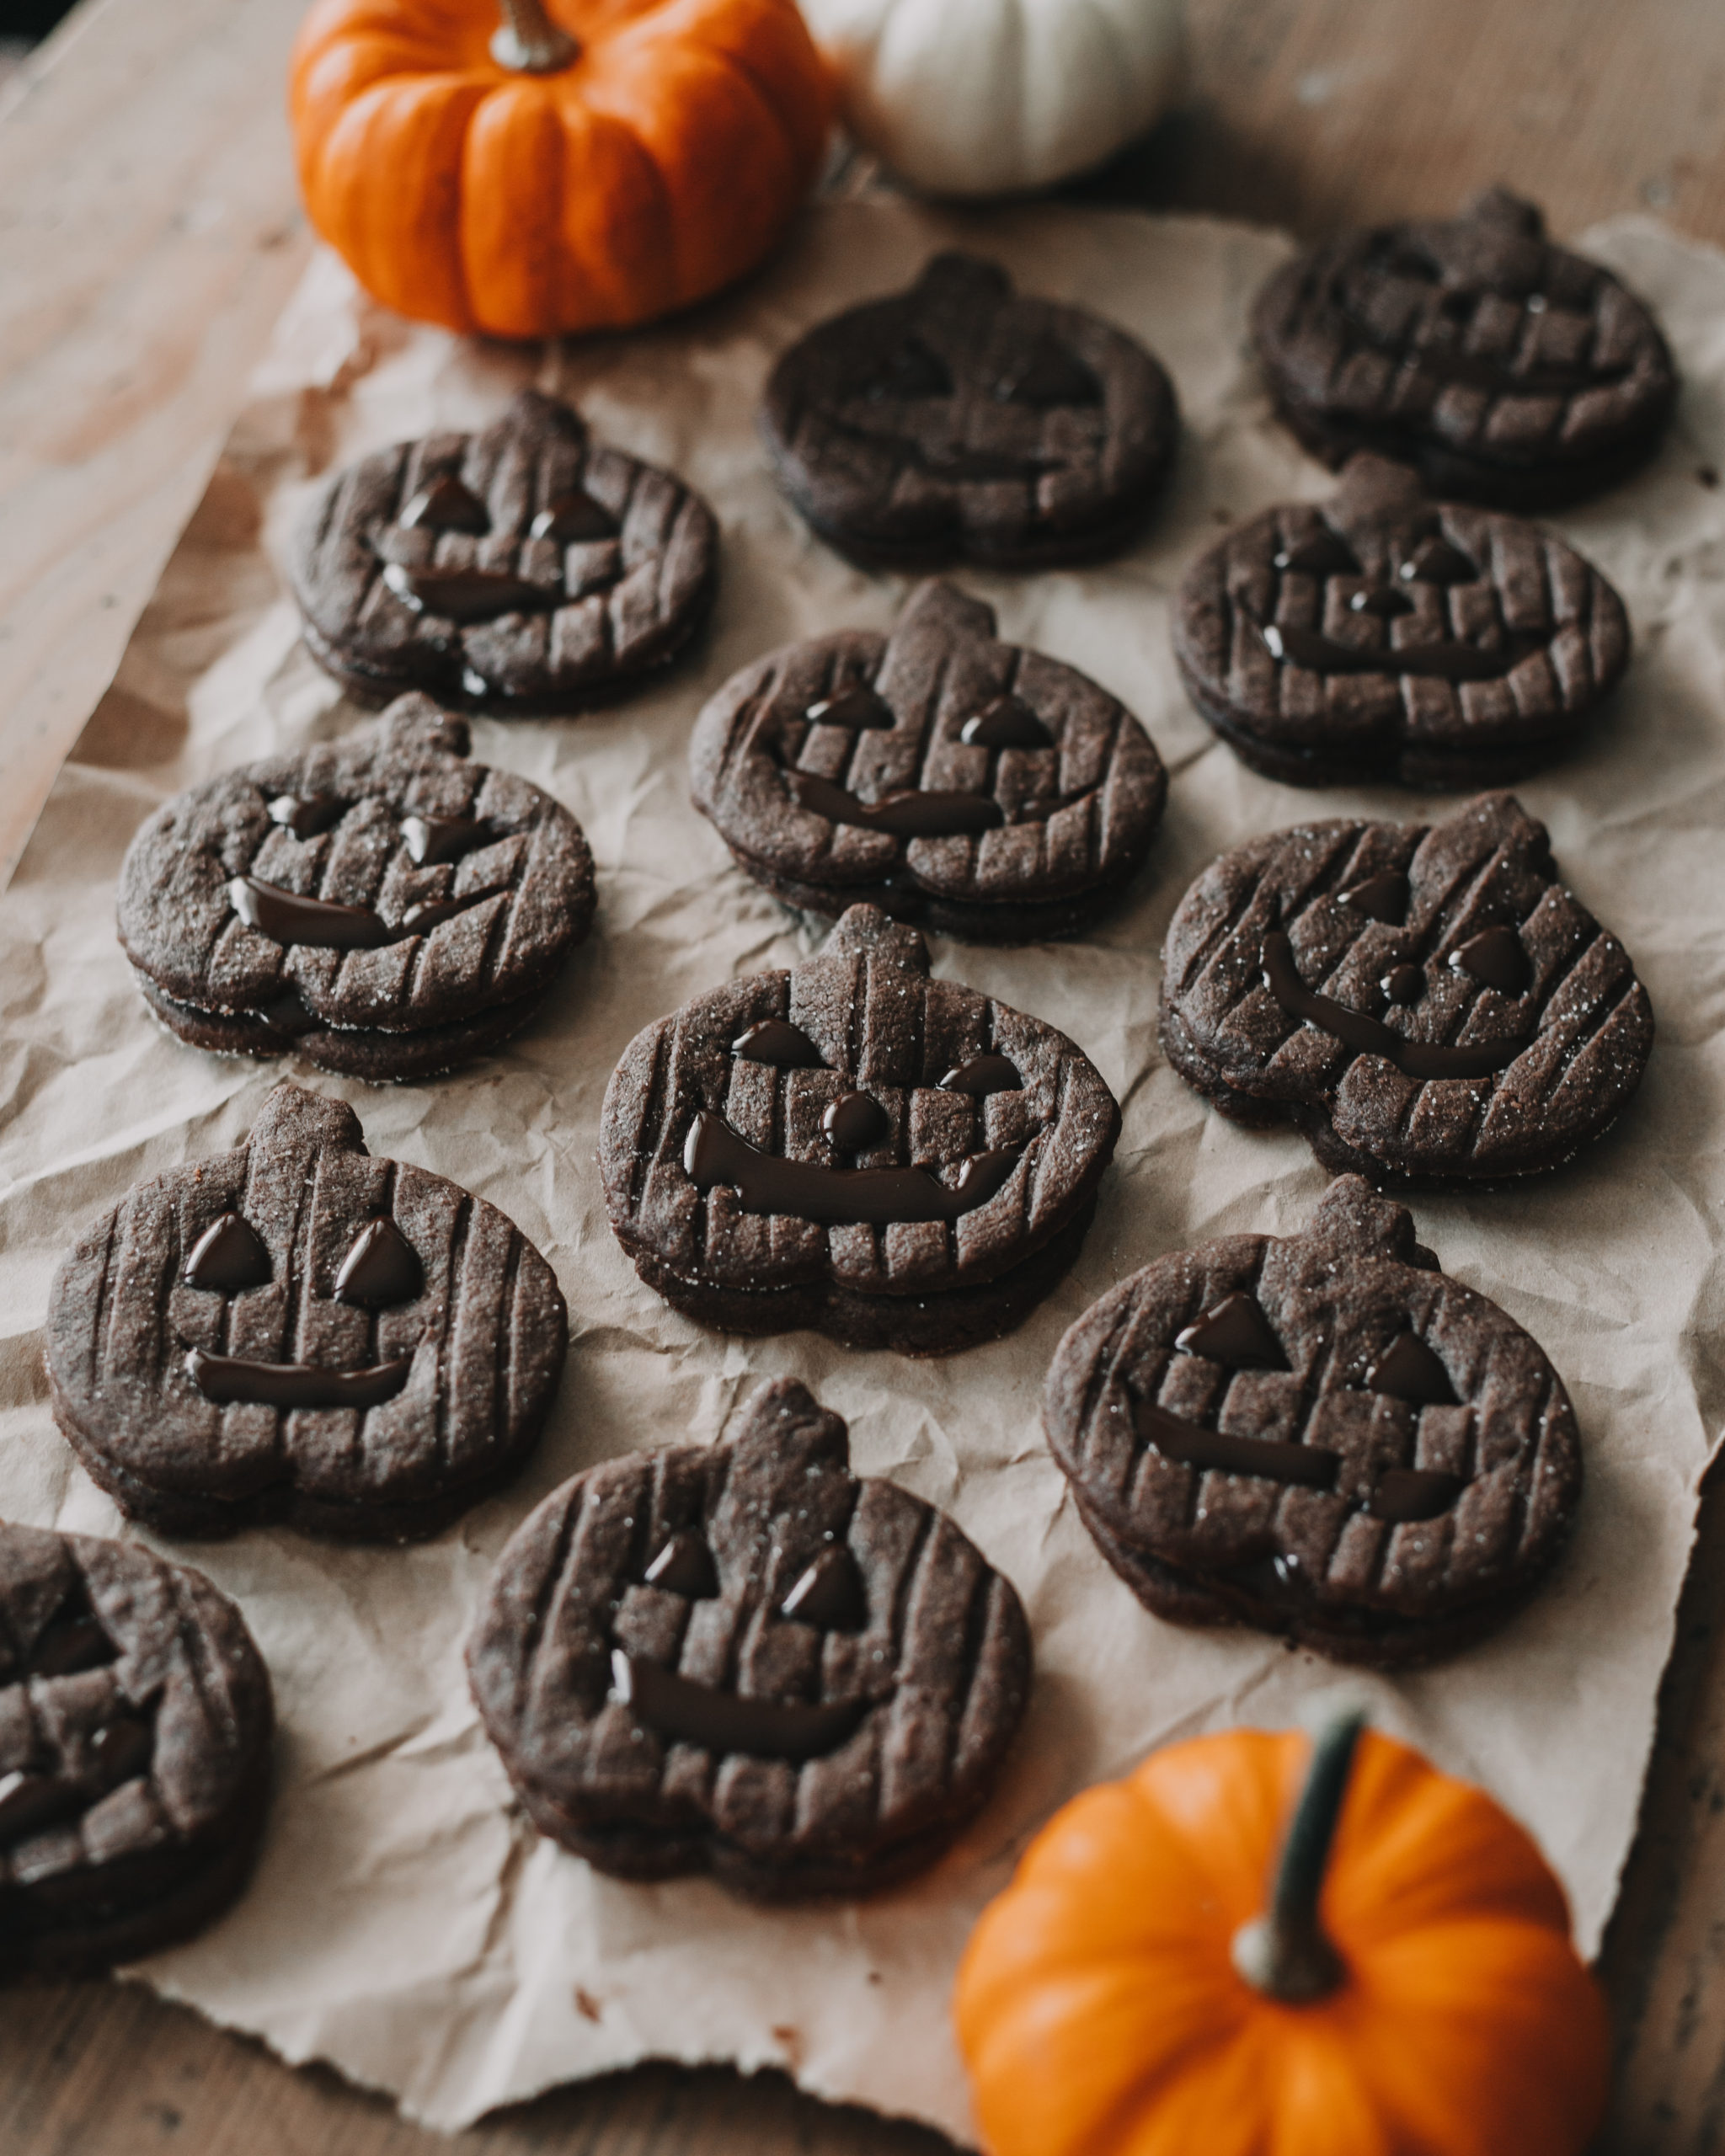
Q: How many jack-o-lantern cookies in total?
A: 12